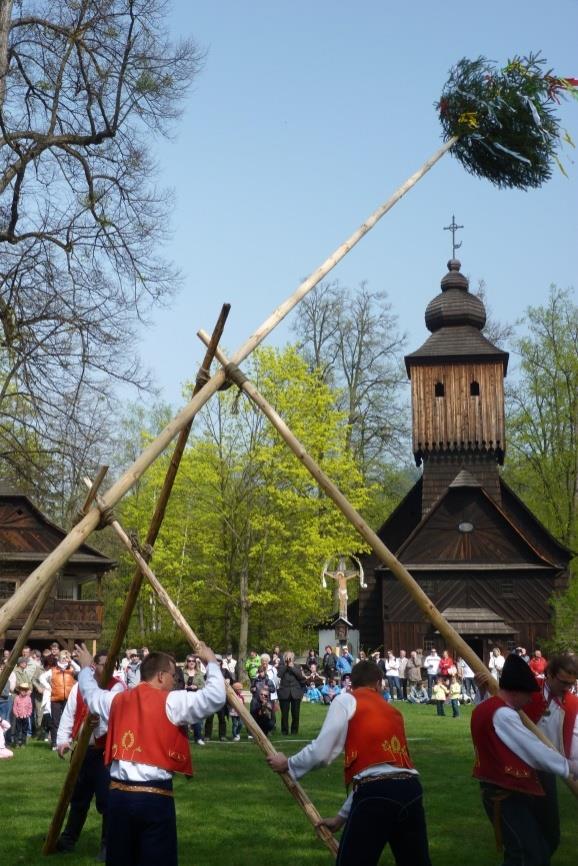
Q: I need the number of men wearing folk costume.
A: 5